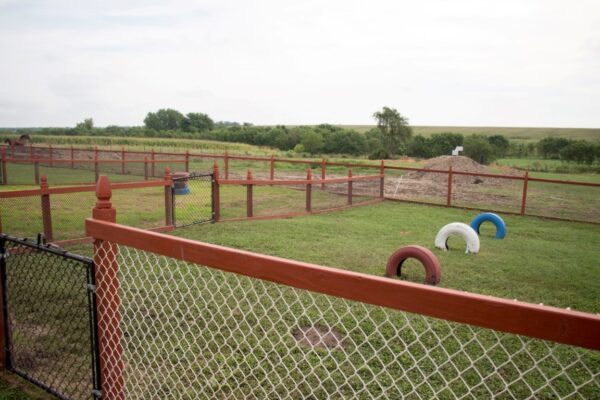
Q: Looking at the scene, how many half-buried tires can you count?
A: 3